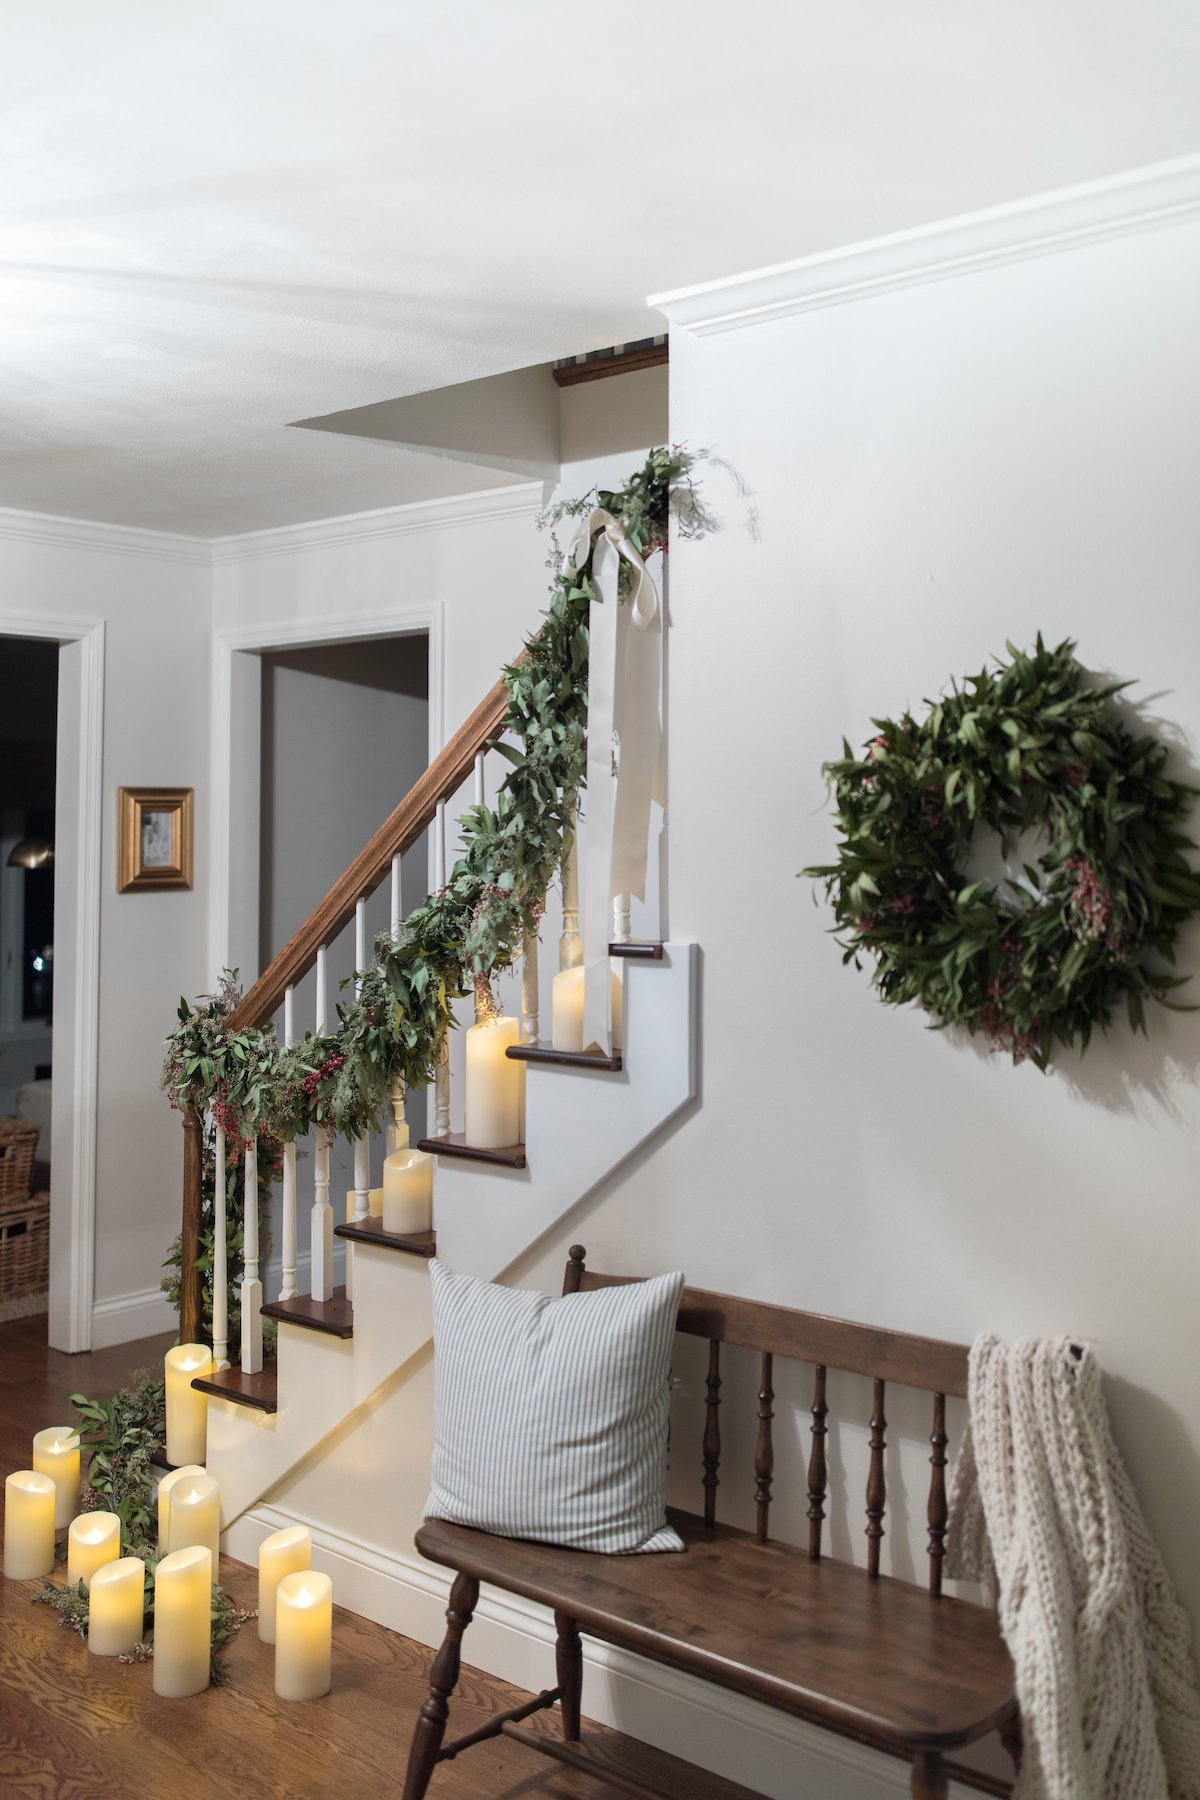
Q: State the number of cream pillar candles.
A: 14